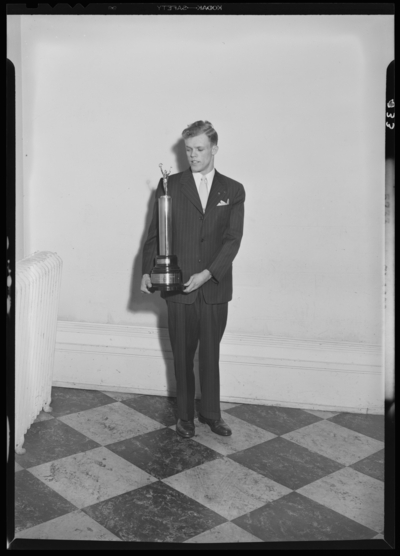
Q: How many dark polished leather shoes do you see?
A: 2